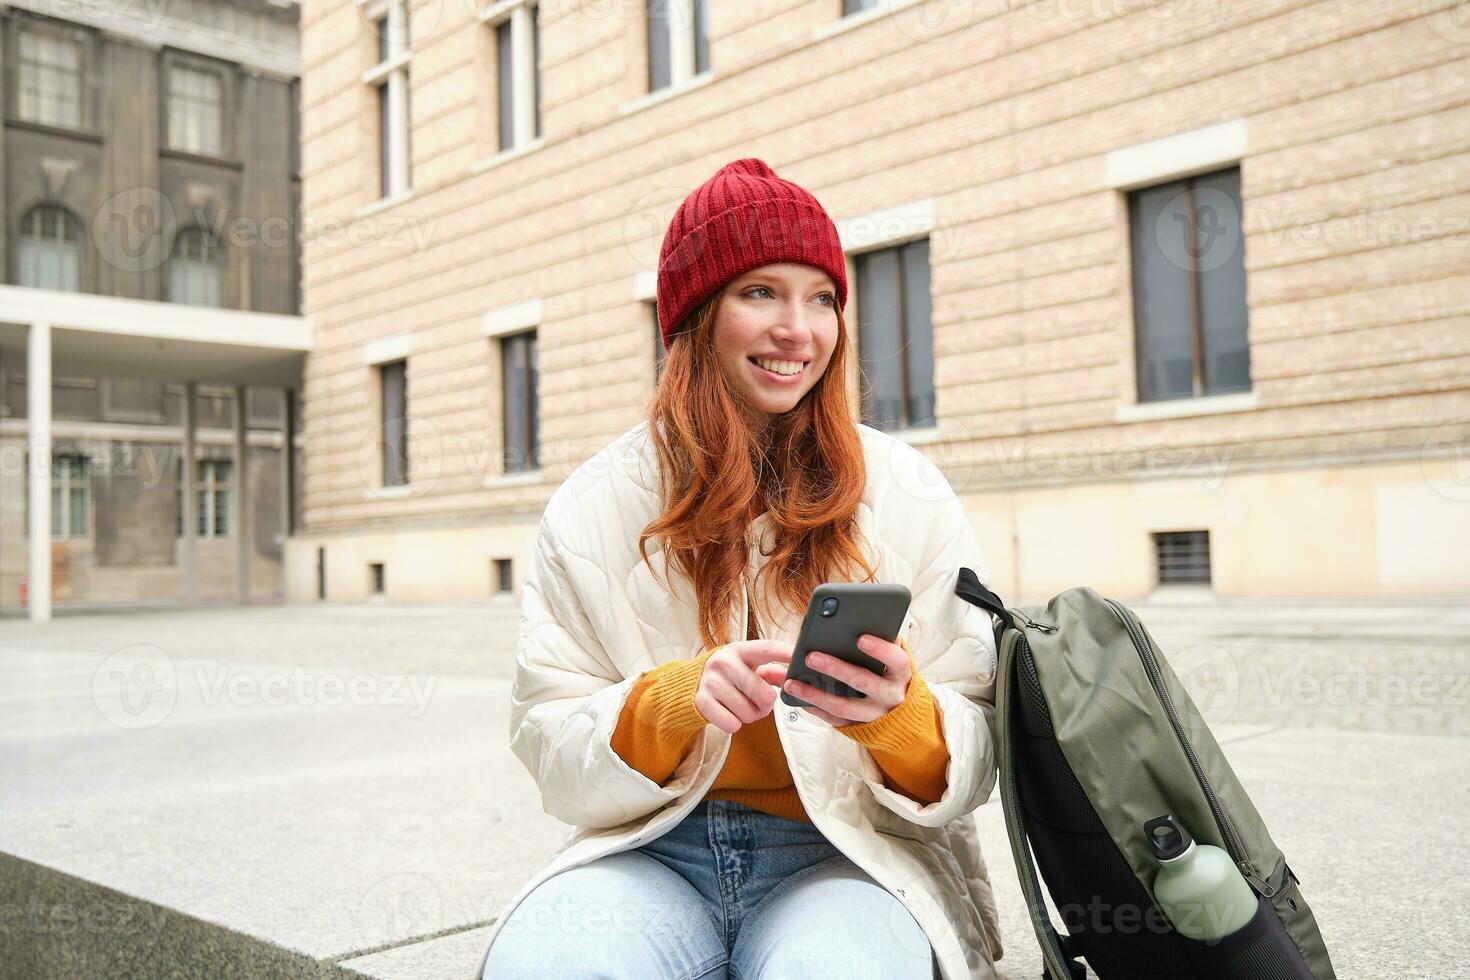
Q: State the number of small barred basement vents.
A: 3